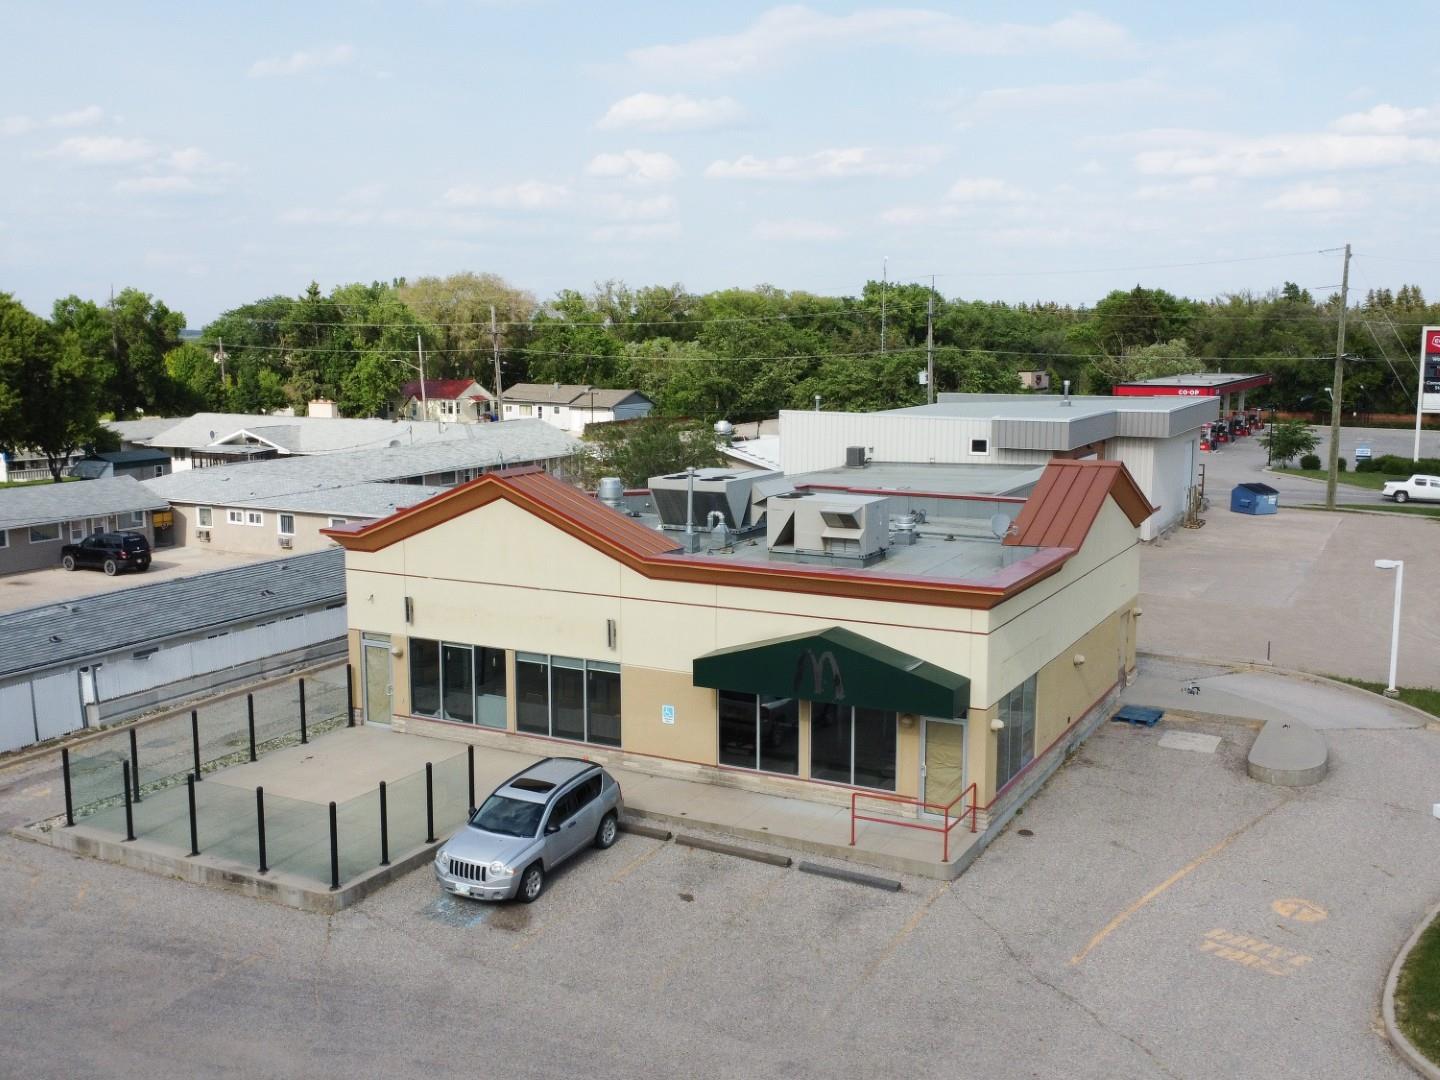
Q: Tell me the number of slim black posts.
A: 13